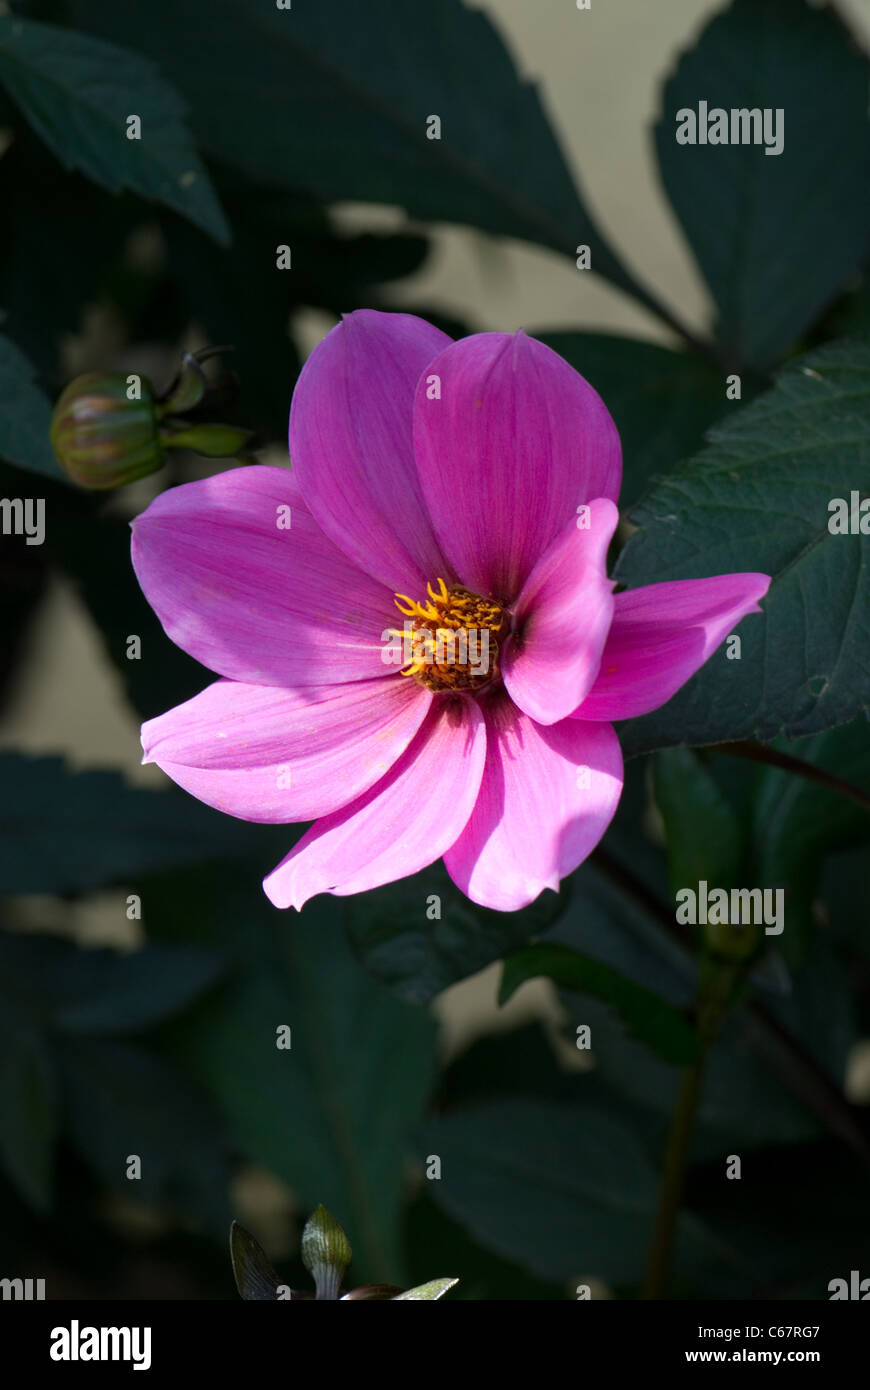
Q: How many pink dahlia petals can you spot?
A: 8